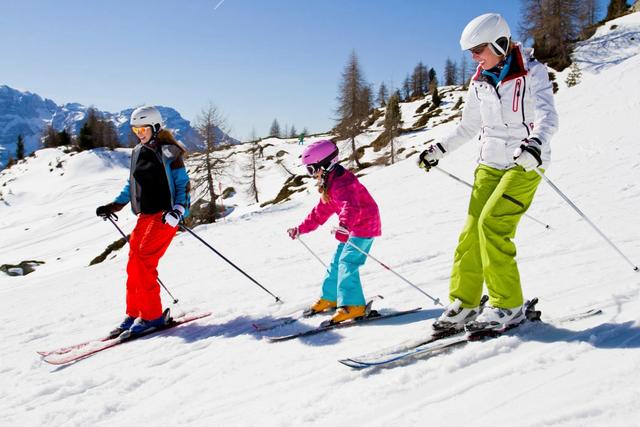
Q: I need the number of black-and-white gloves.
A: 3